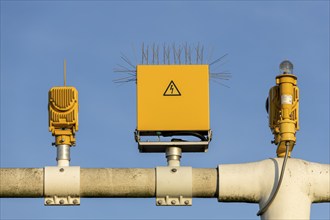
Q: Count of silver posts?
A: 2